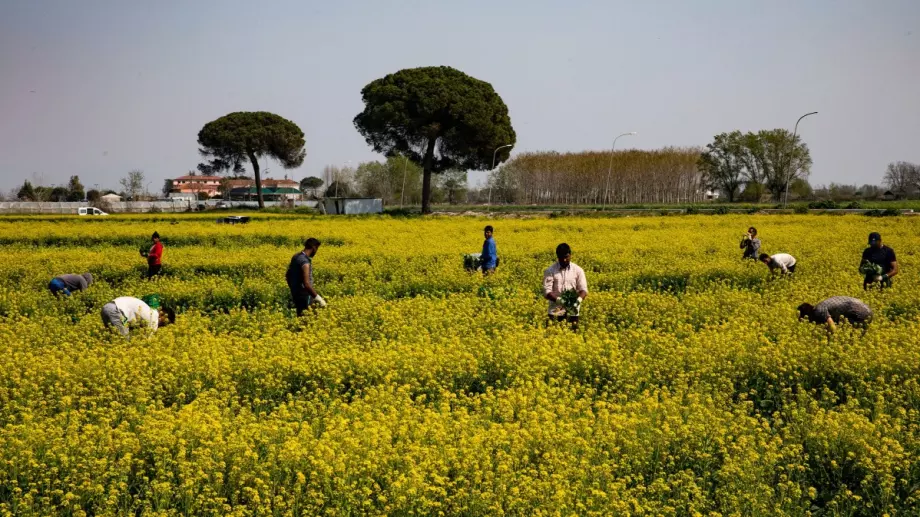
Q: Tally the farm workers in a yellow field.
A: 10